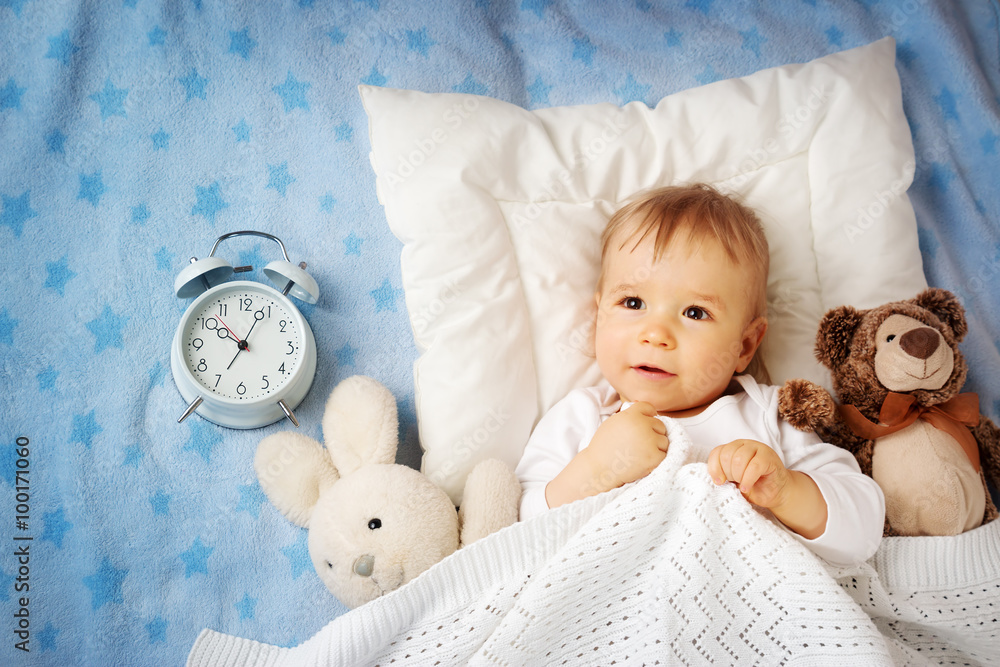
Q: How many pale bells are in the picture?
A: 2